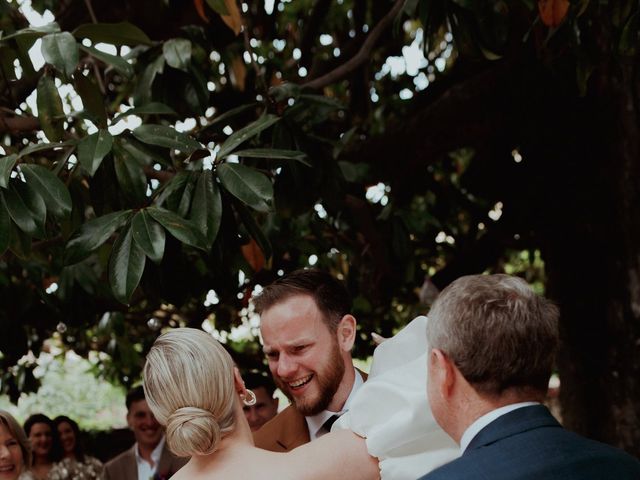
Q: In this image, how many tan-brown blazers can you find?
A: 2